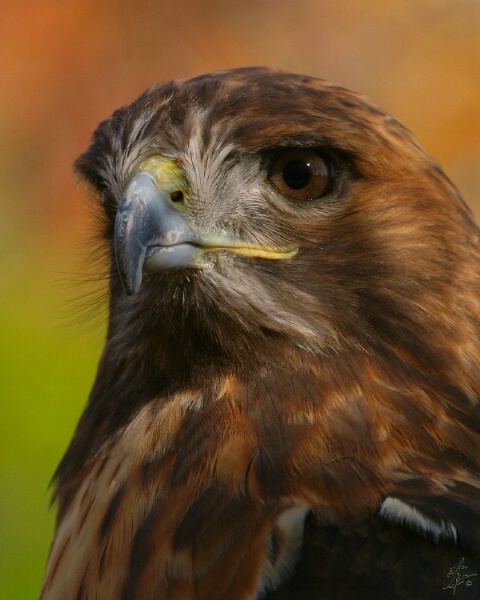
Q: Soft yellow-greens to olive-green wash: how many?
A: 1